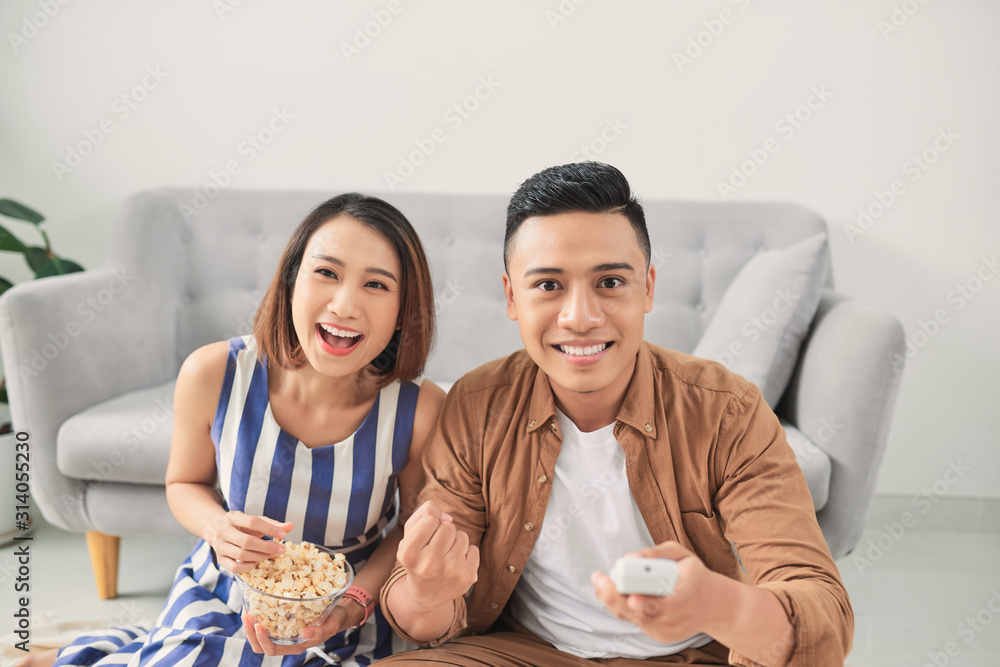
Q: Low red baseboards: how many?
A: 0